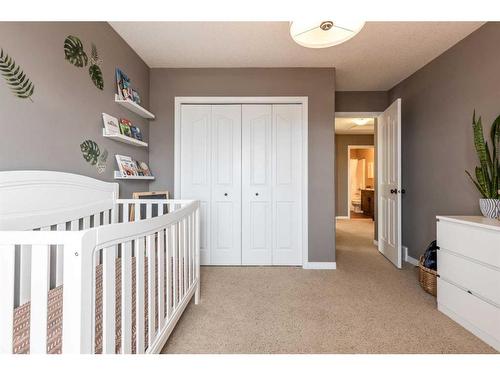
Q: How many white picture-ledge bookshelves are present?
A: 3